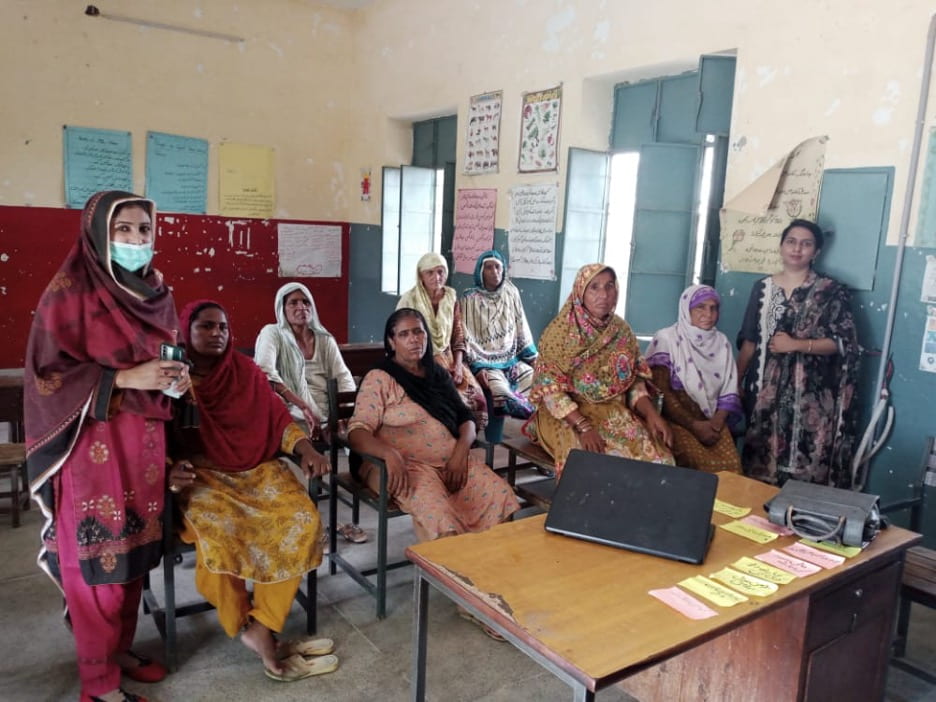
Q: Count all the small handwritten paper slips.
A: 10